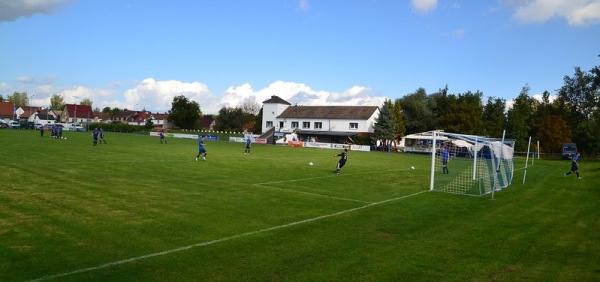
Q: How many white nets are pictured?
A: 1